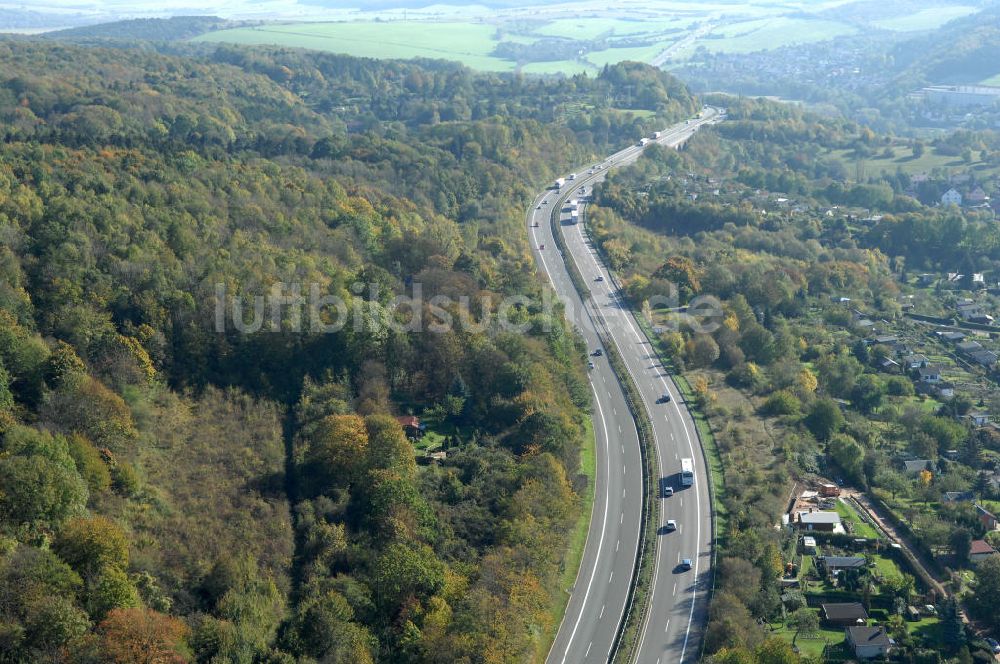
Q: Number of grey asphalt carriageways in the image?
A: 2